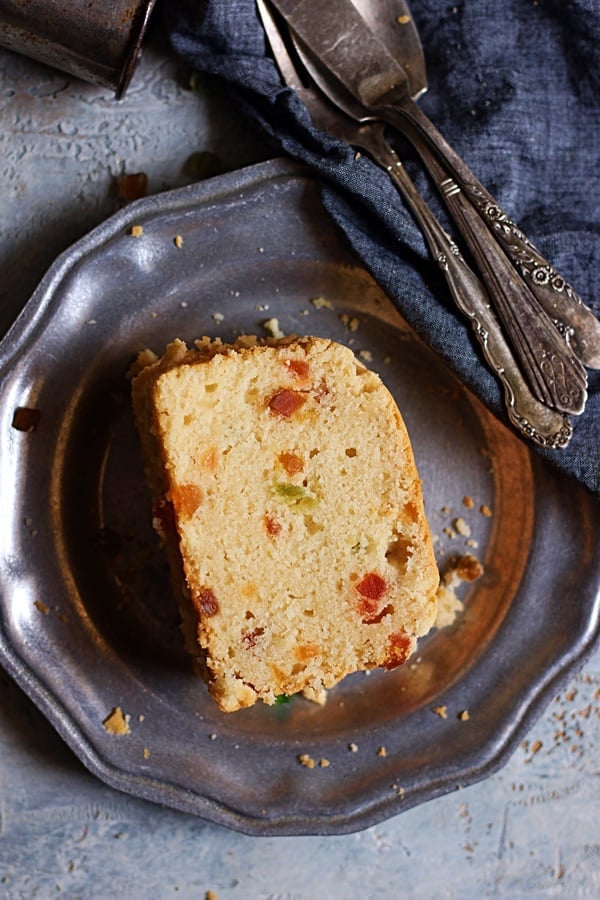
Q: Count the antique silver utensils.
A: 3